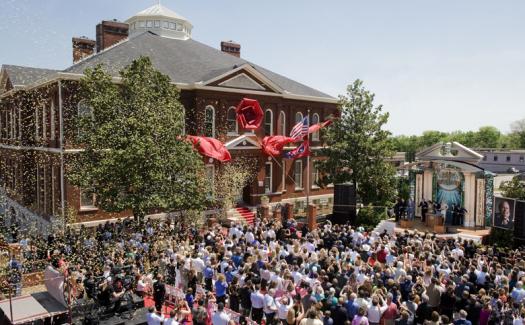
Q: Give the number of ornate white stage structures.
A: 1